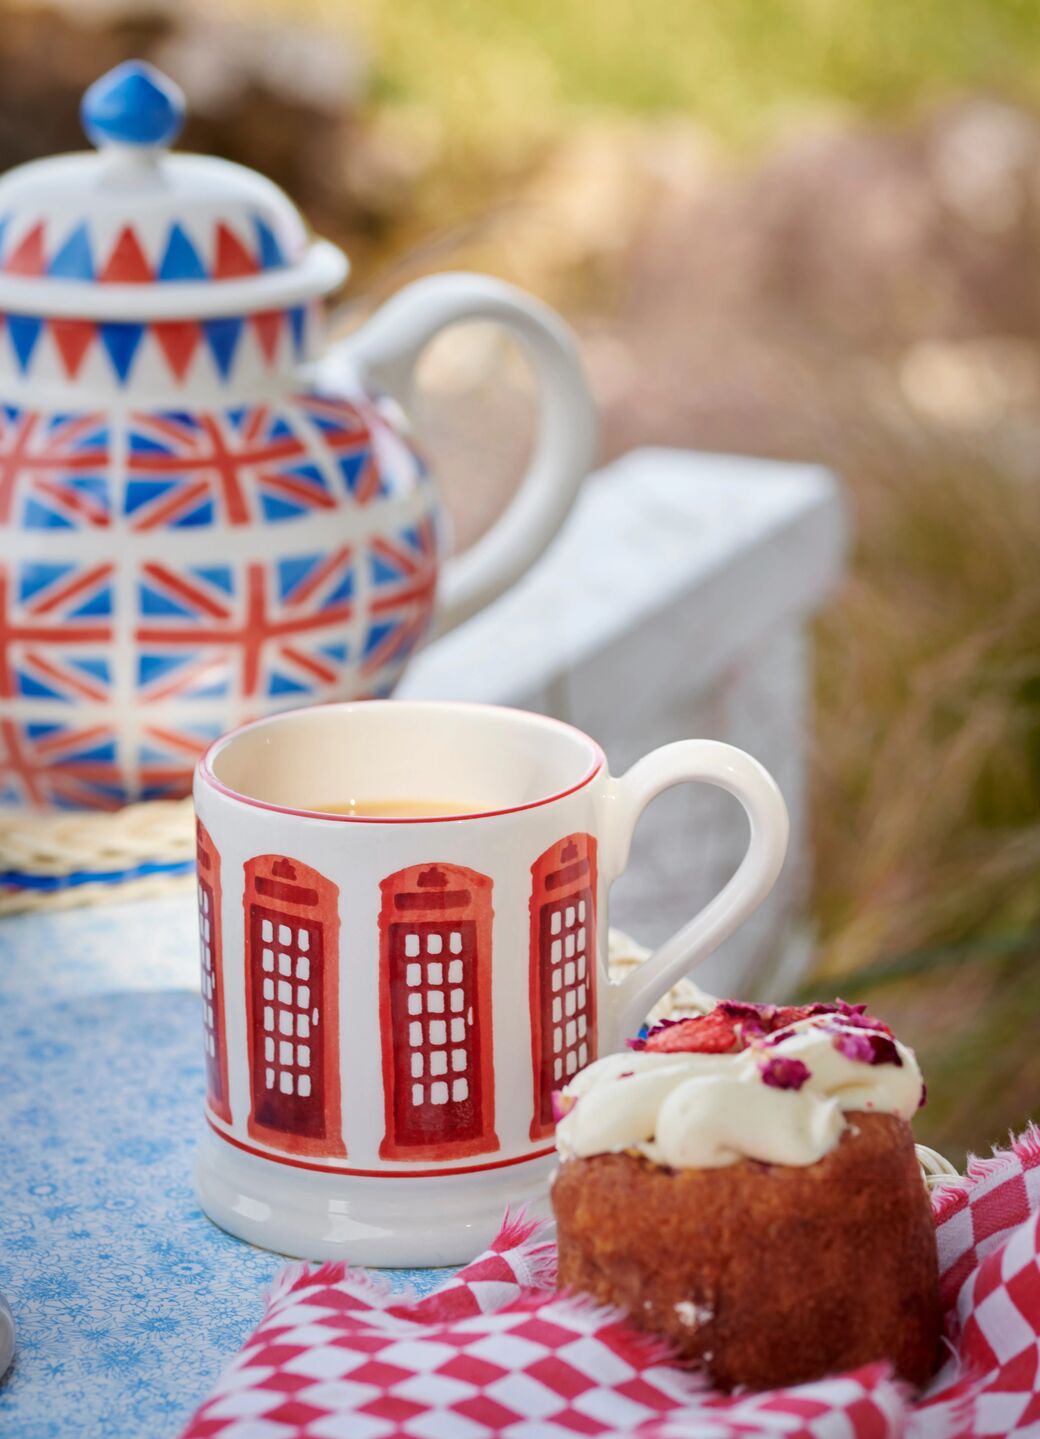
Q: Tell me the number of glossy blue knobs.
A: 1